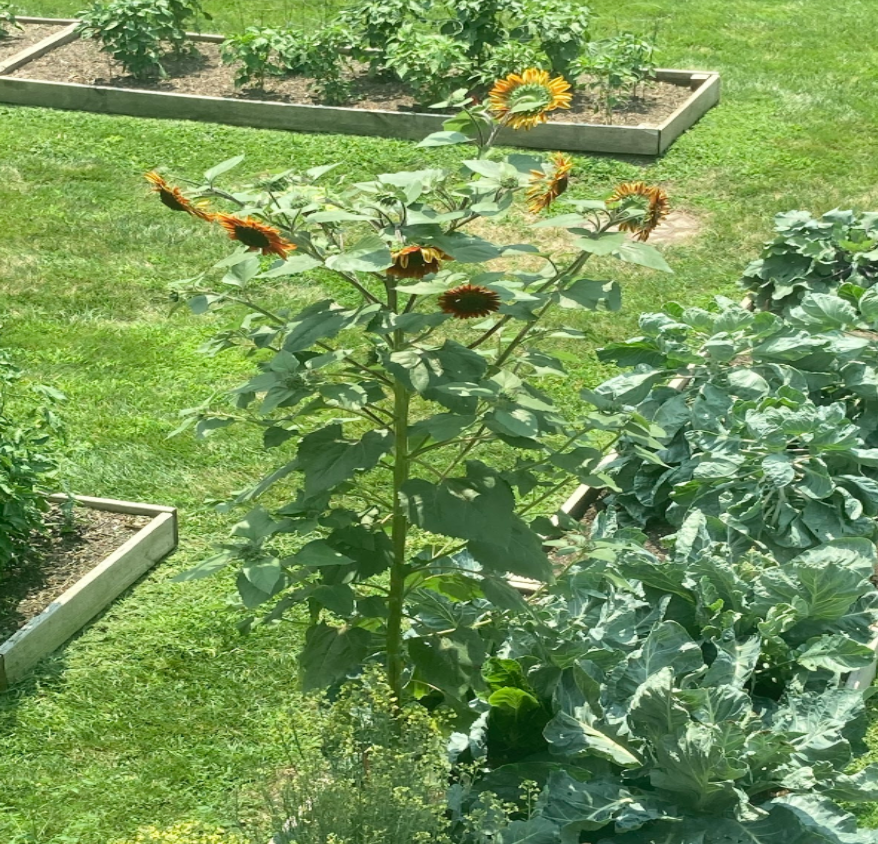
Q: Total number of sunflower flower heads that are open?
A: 7